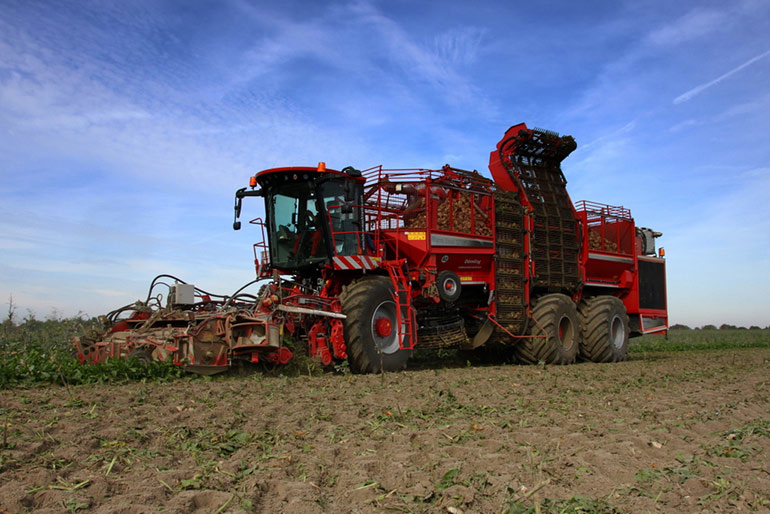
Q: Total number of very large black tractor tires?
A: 3